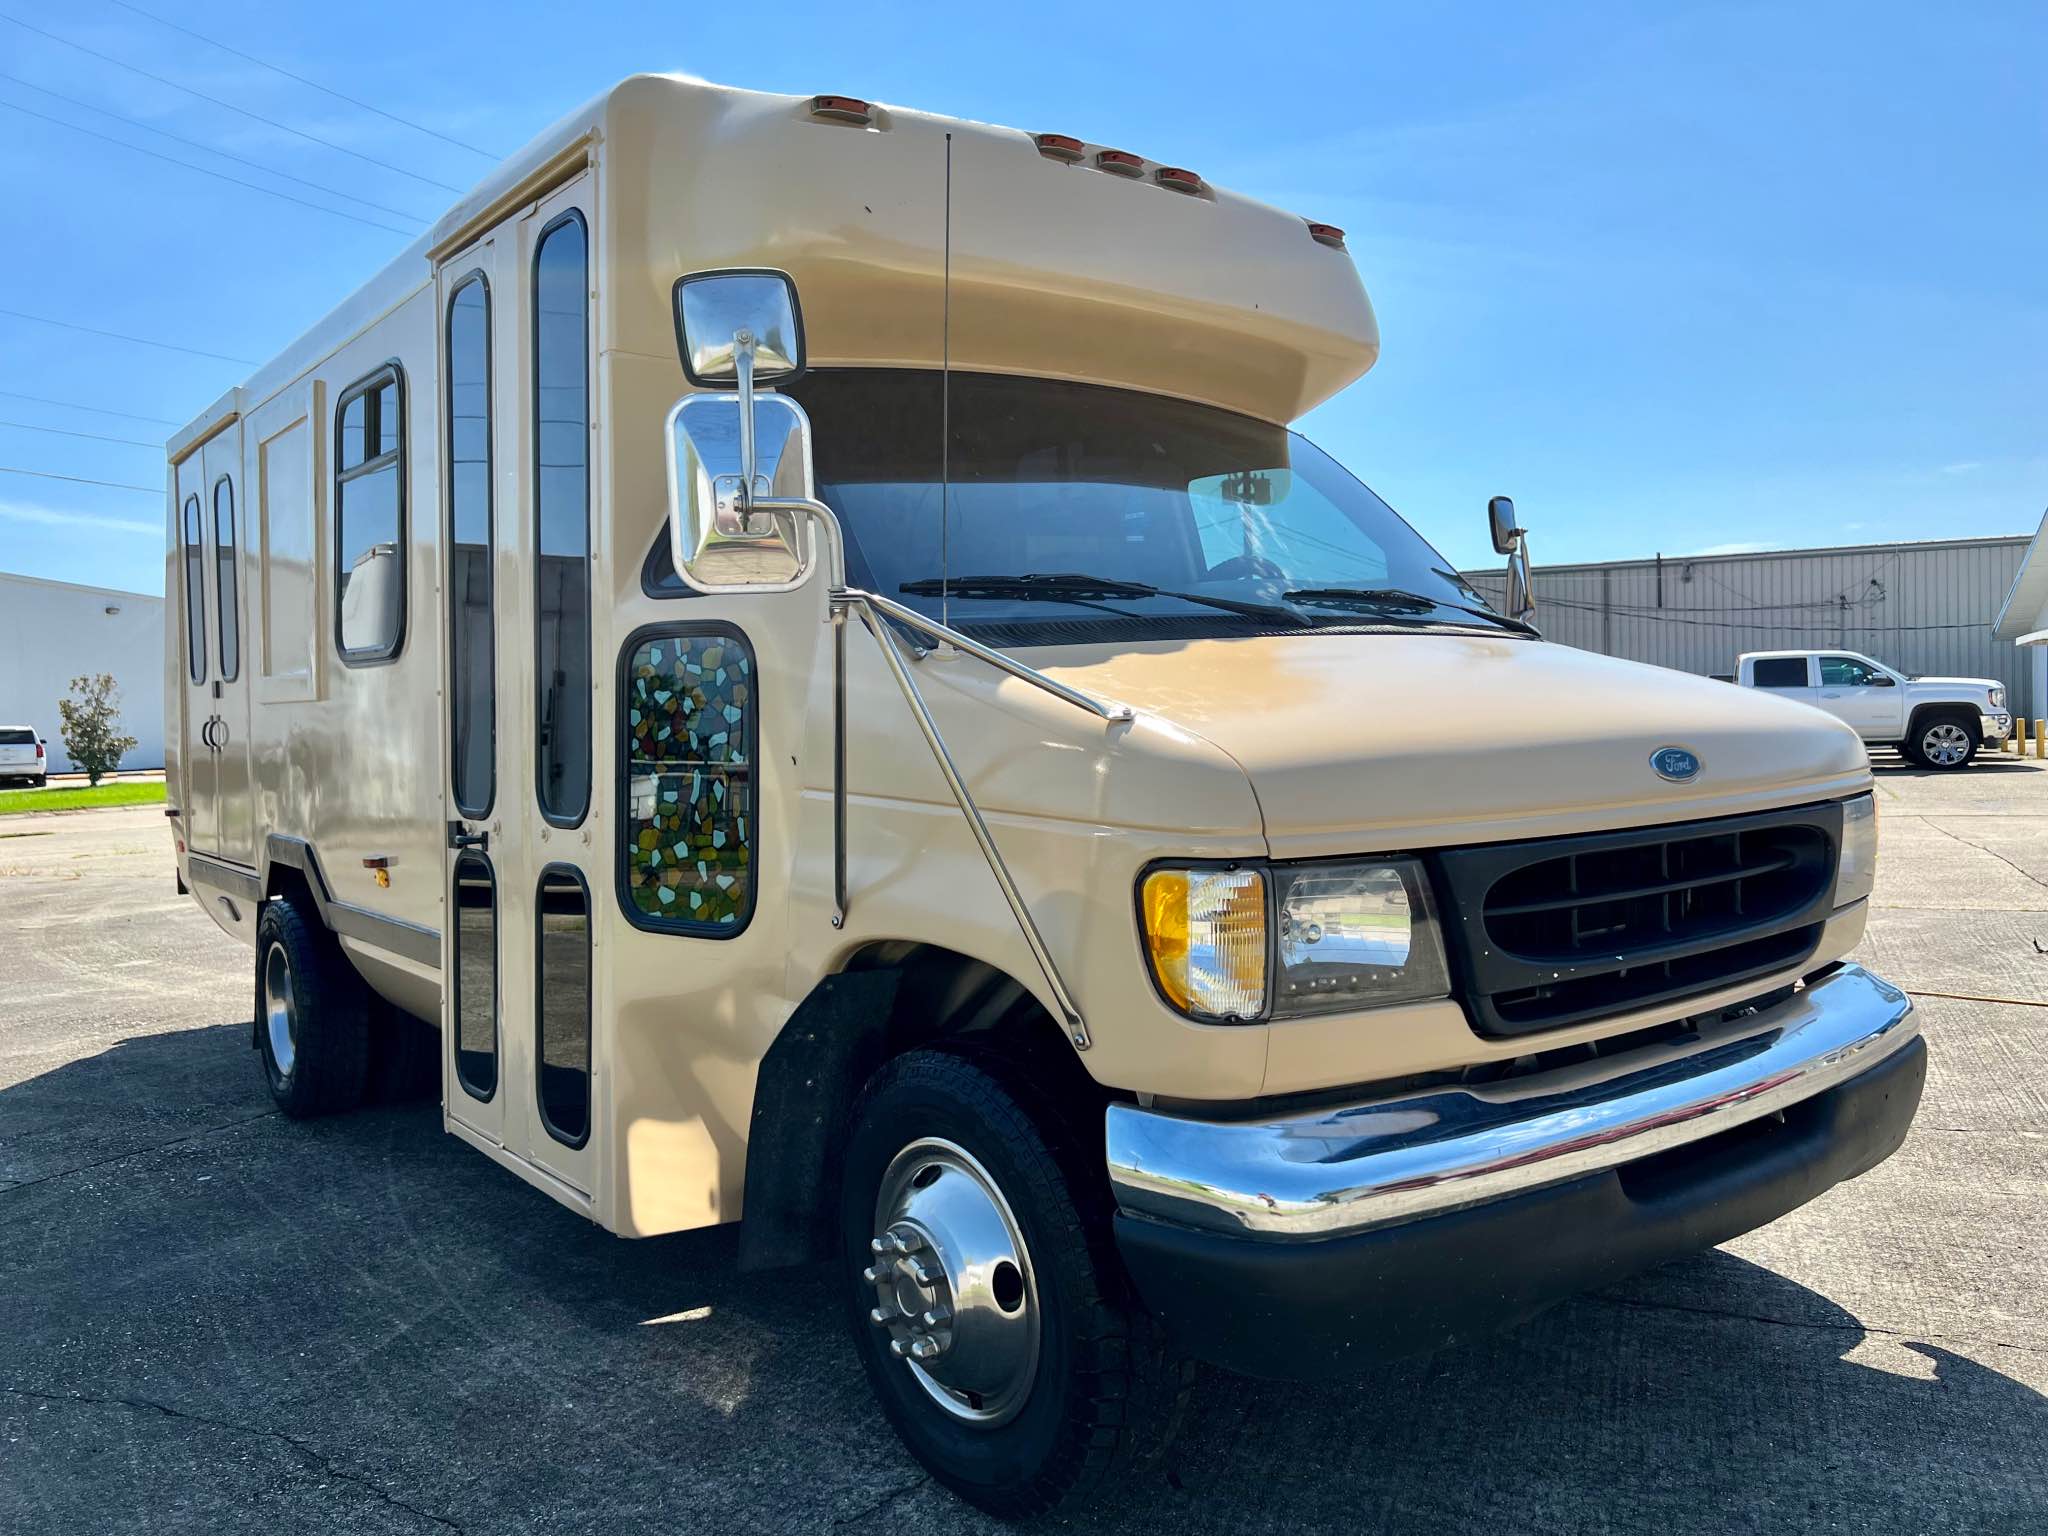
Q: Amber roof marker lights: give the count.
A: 5